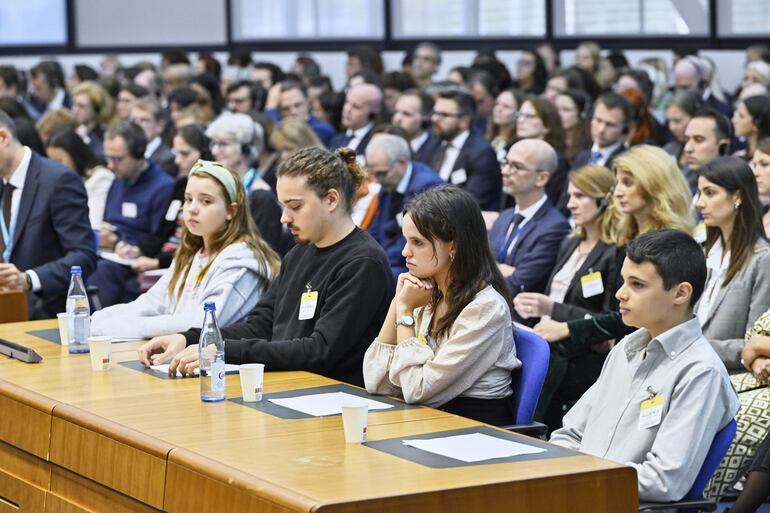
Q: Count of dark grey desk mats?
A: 4